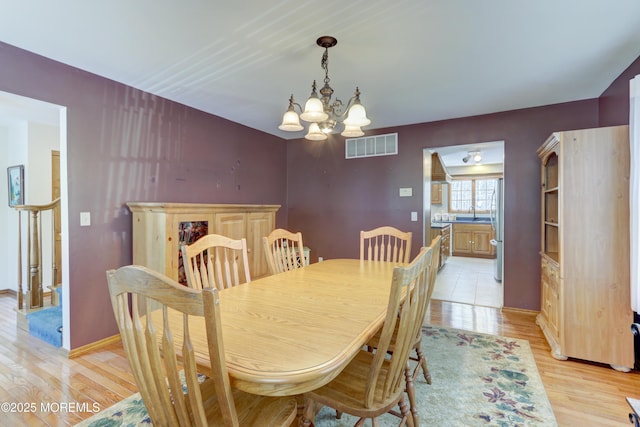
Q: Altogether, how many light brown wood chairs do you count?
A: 6